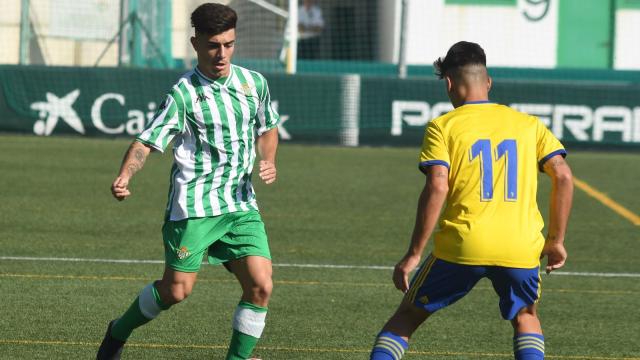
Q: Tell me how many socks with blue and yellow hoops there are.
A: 2